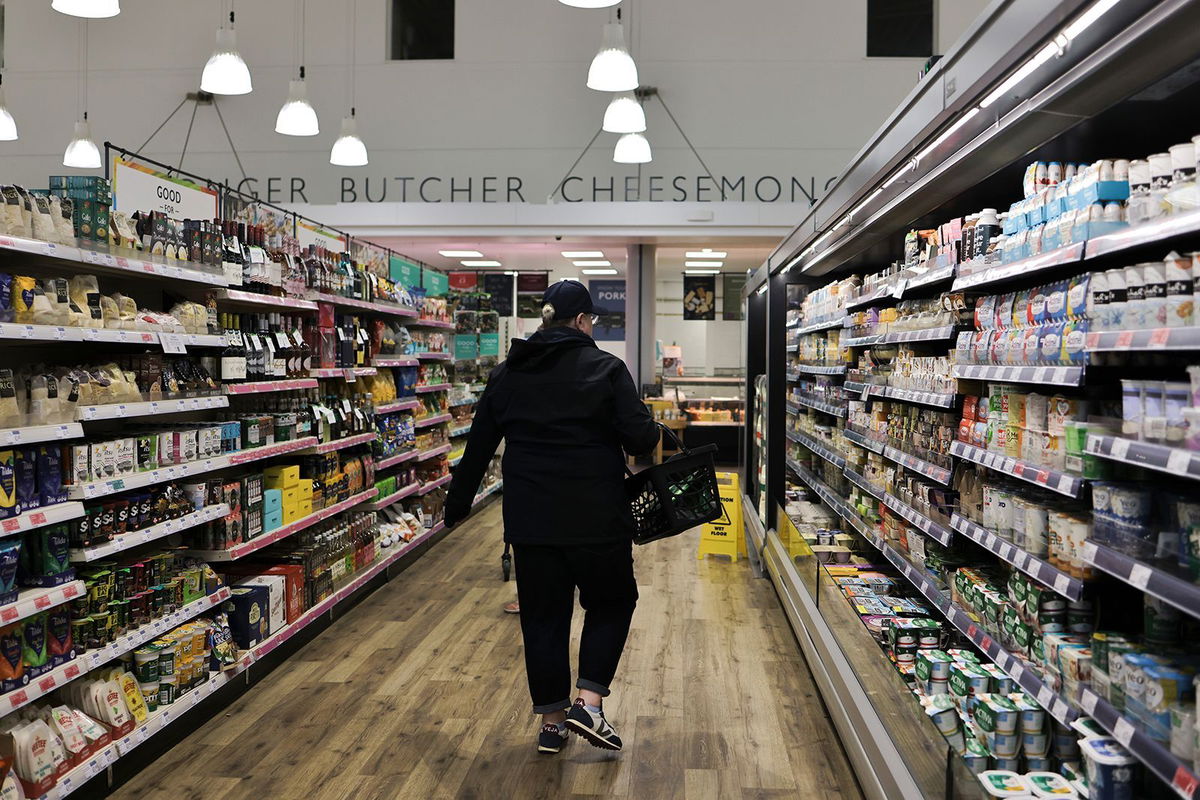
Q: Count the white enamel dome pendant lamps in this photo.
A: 10